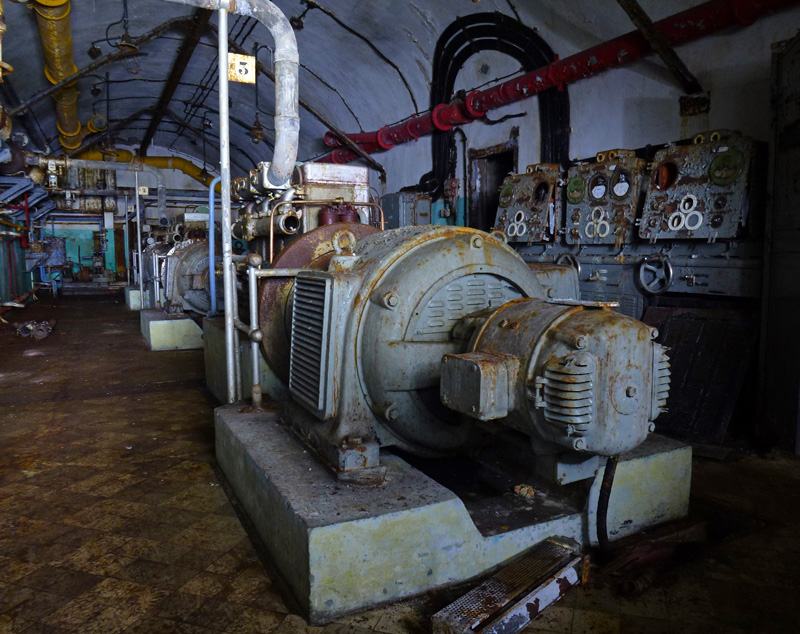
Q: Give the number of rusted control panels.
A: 3